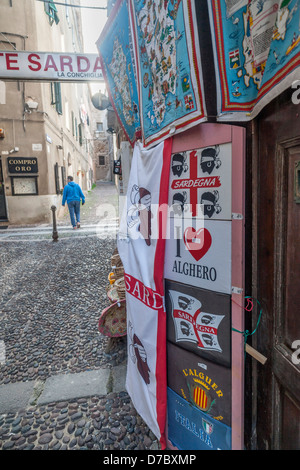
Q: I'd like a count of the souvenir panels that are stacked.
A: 5